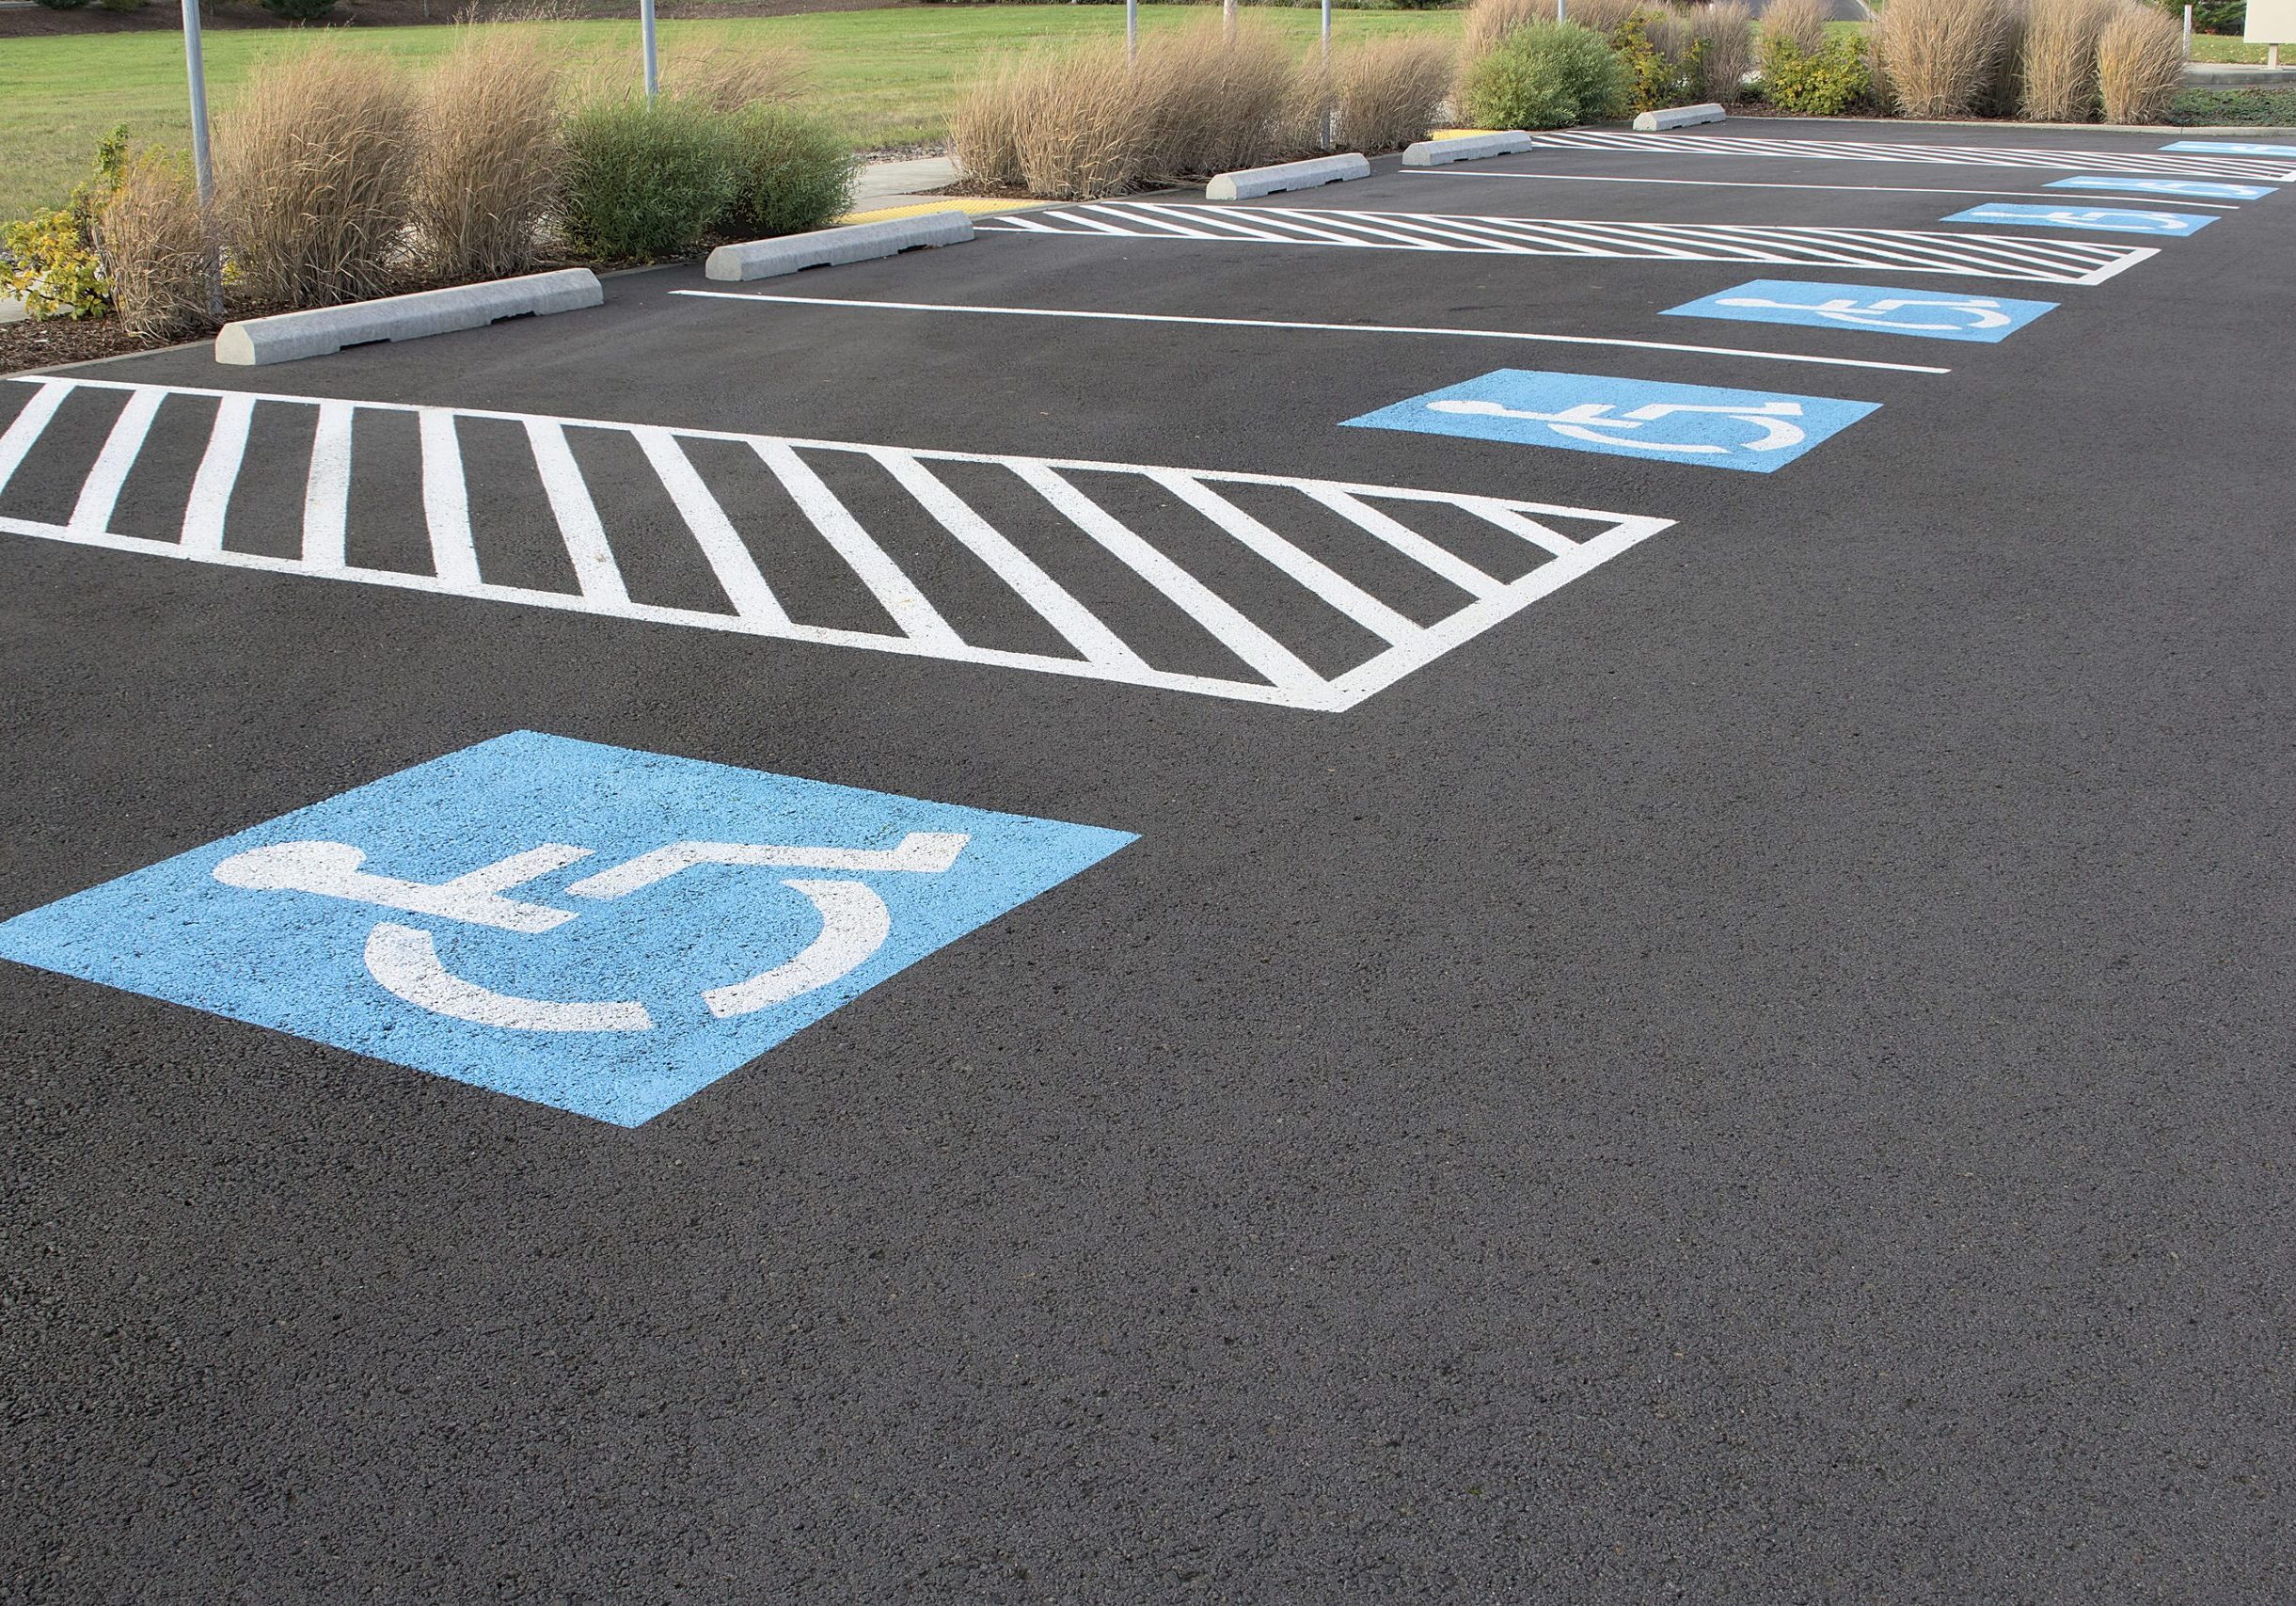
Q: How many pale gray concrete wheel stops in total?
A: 5